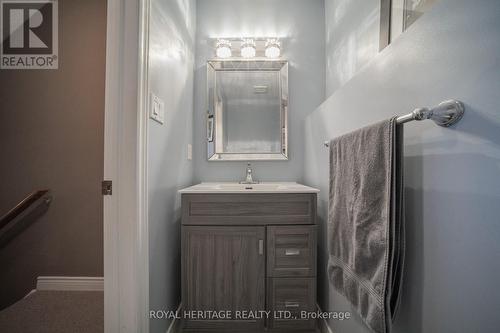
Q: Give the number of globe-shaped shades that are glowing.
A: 3